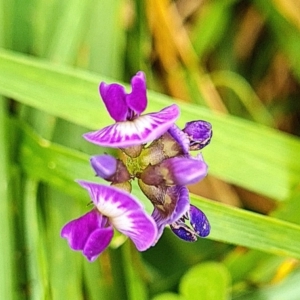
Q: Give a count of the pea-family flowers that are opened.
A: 2